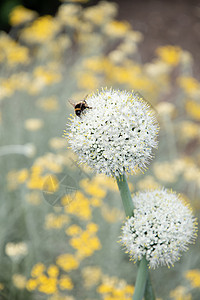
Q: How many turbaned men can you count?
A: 0